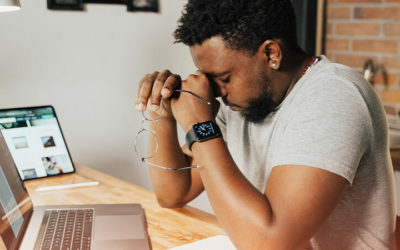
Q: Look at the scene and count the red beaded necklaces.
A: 1